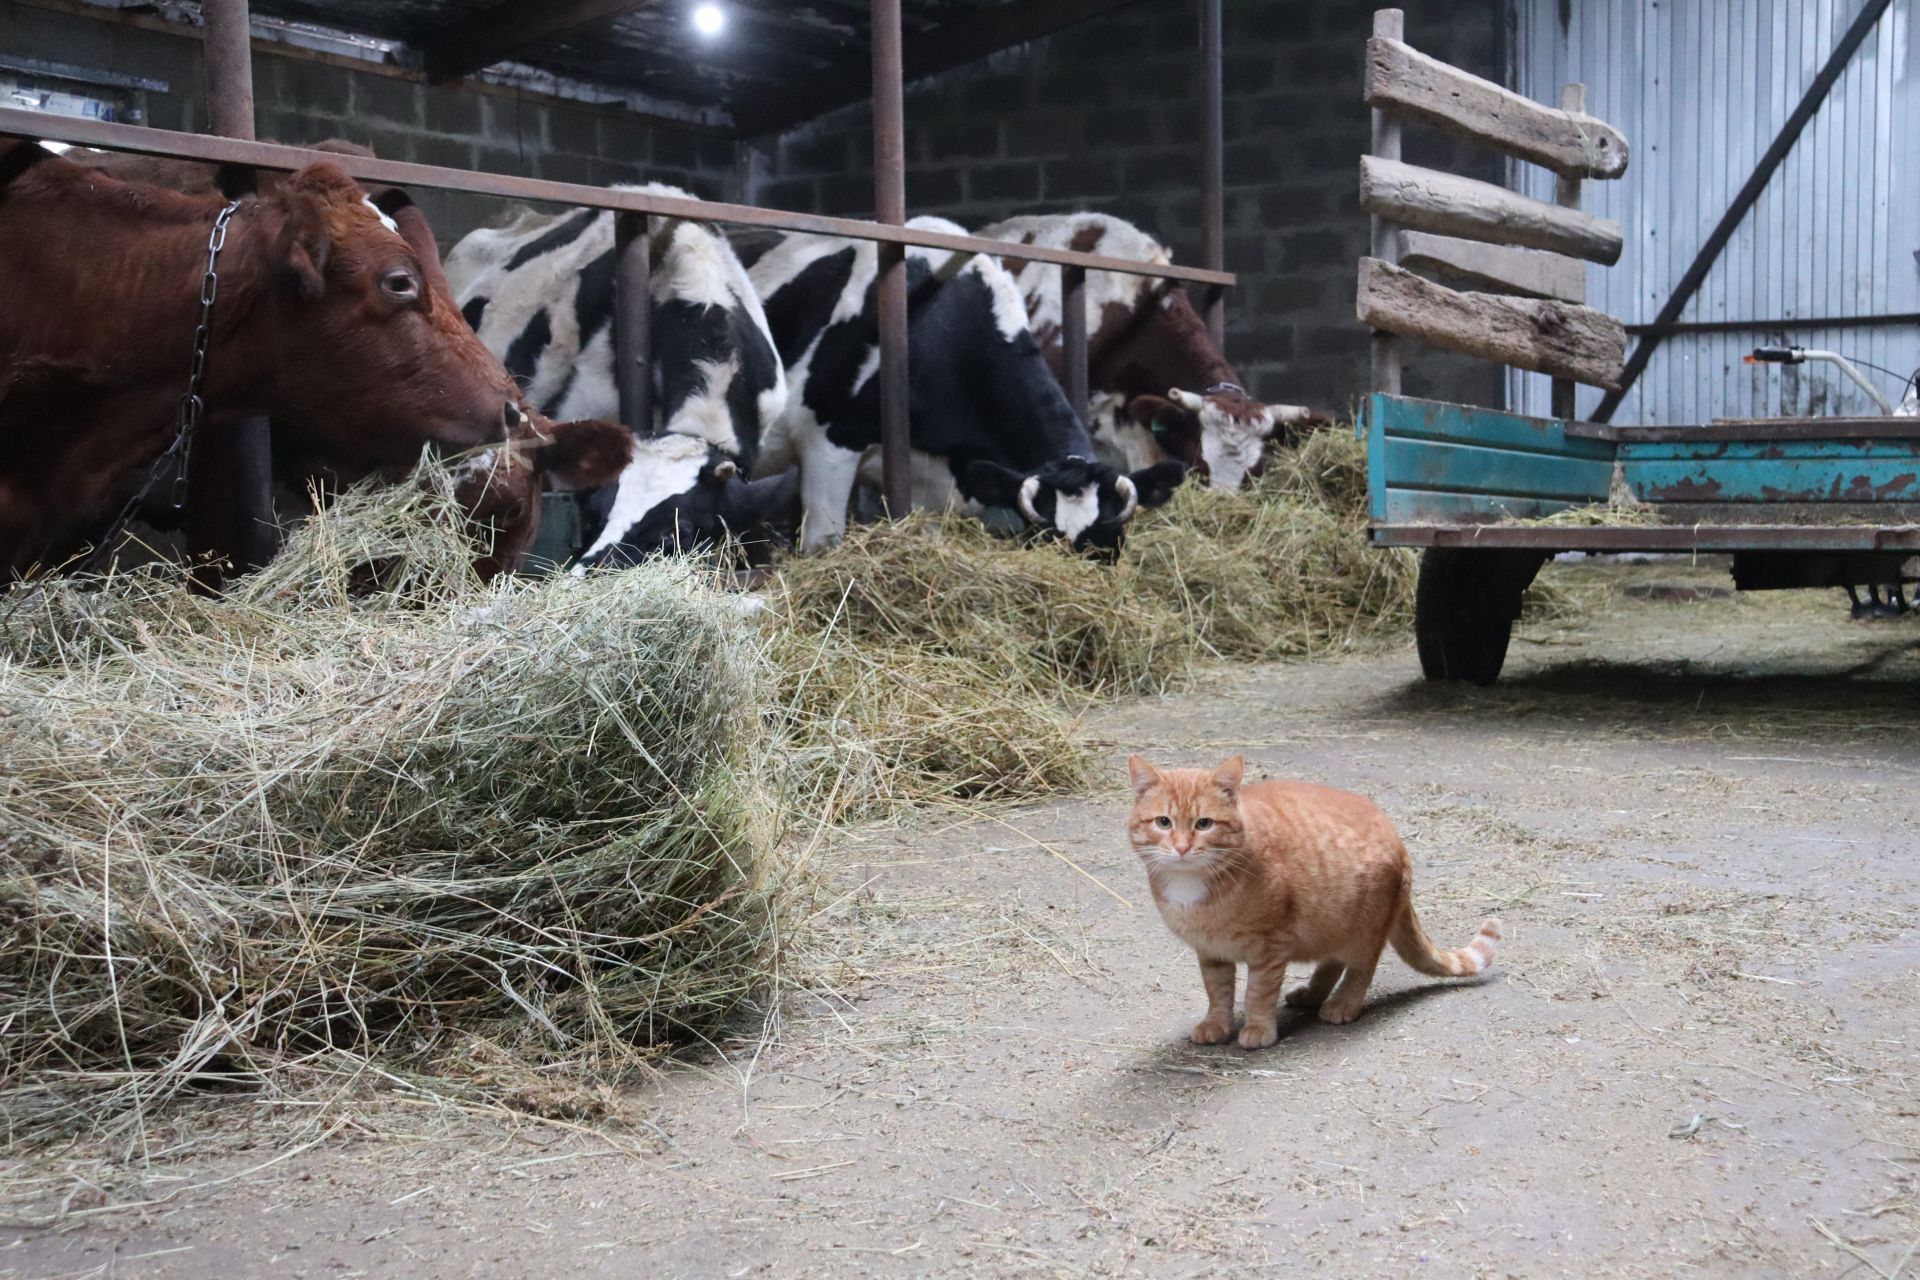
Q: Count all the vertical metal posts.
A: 5